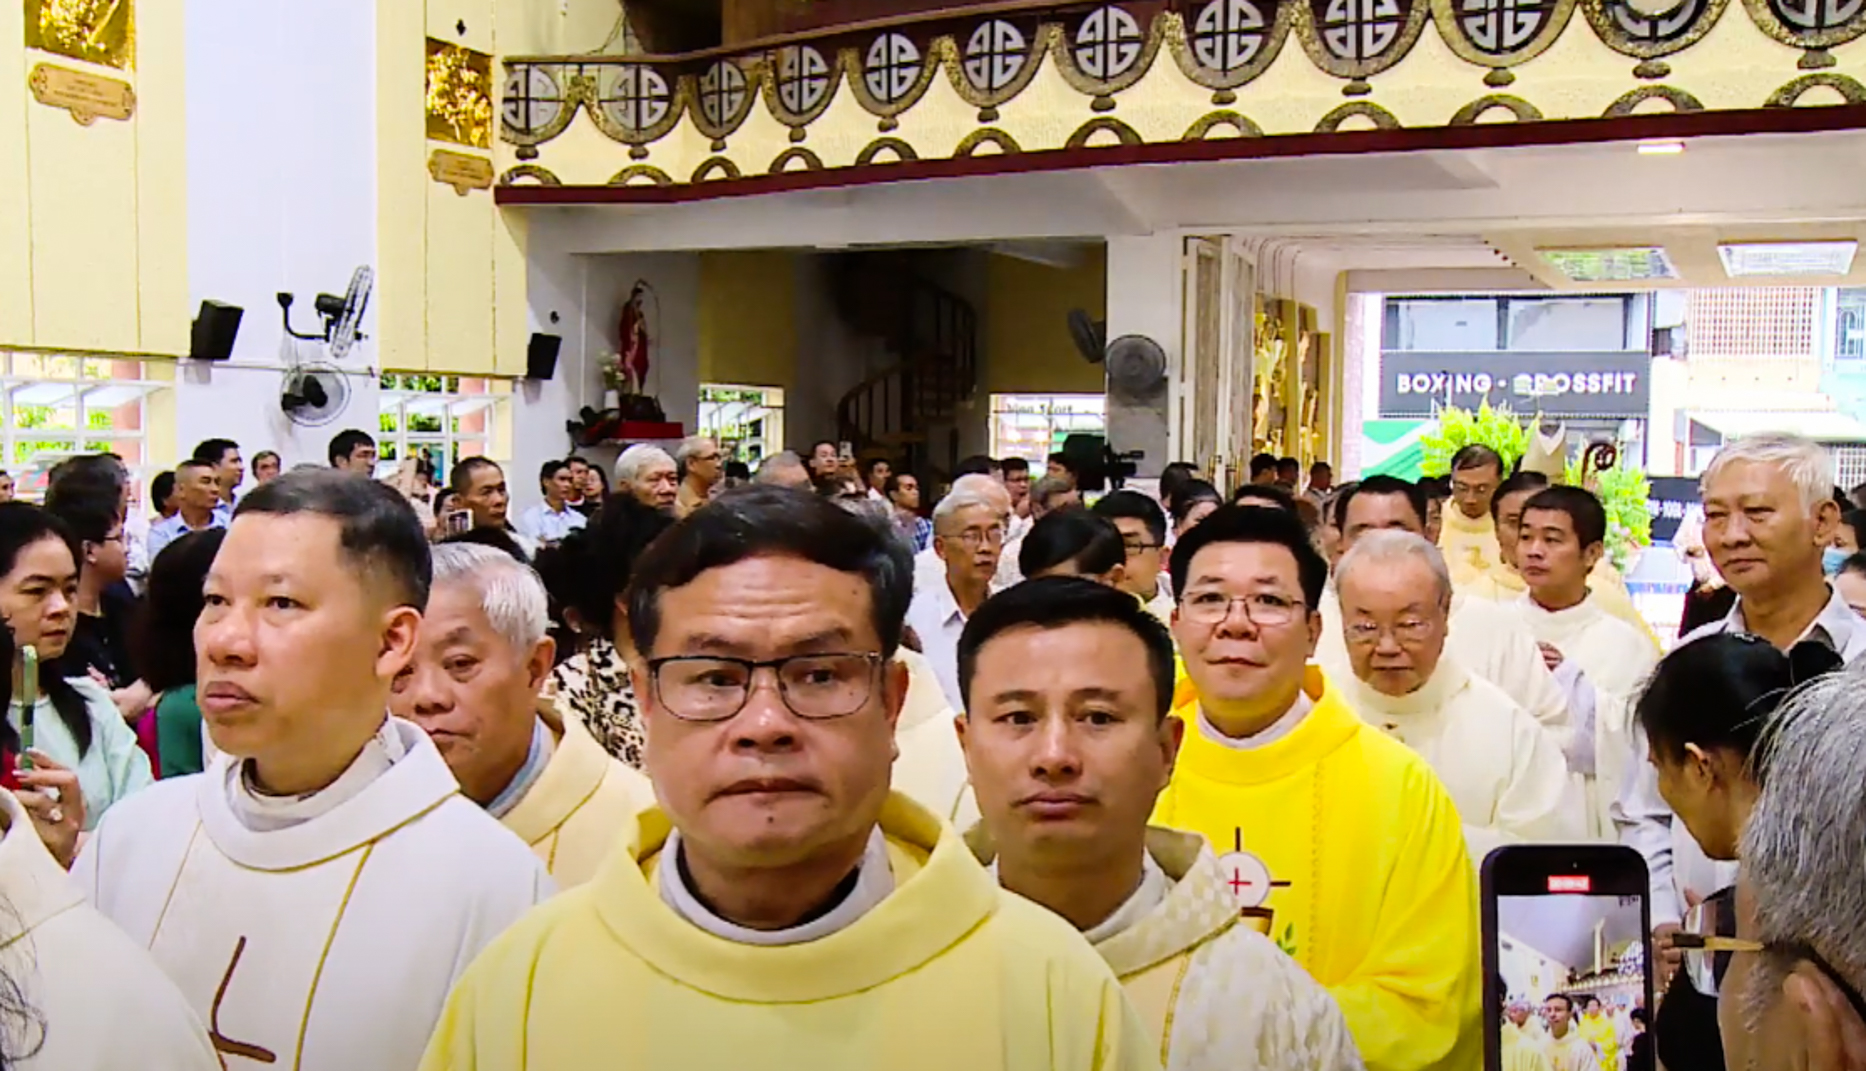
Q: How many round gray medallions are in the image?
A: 12